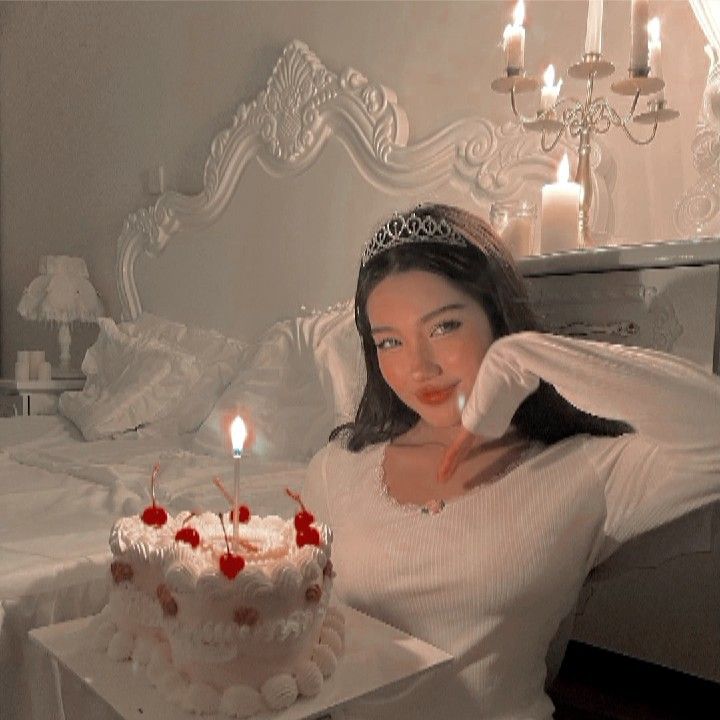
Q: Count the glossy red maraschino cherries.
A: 6